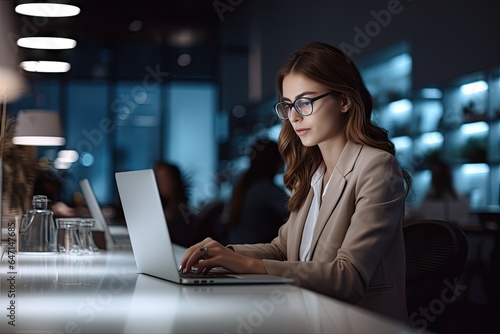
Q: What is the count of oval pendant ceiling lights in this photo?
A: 3